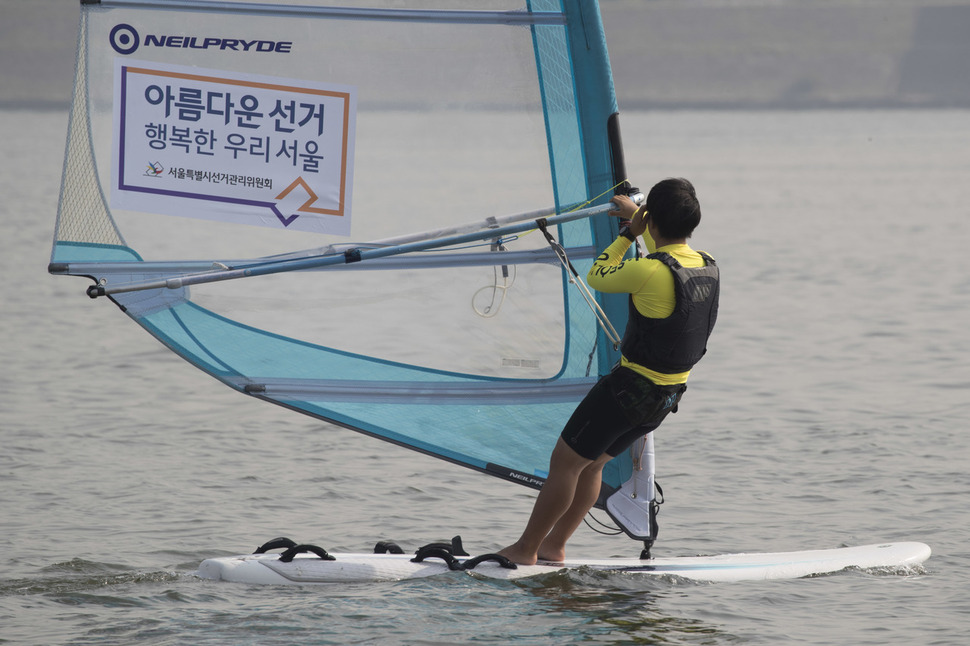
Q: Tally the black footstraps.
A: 6